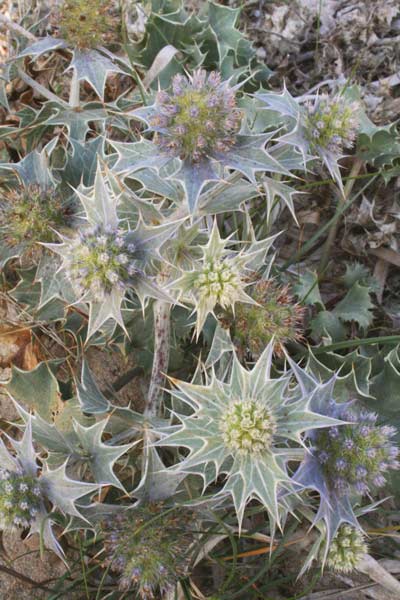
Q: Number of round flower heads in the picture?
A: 12